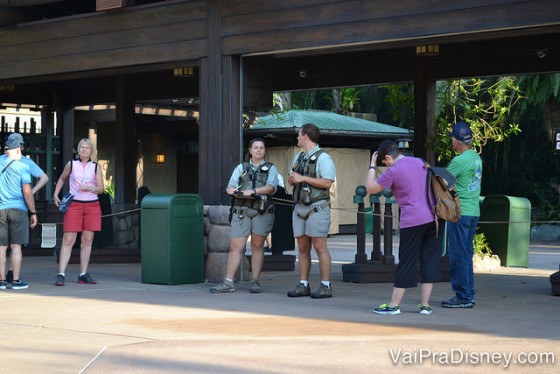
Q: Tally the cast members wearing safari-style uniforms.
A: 2